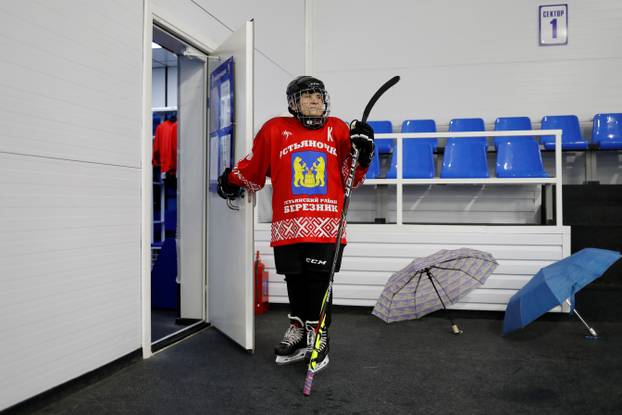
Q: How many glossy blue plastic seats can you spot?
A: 10